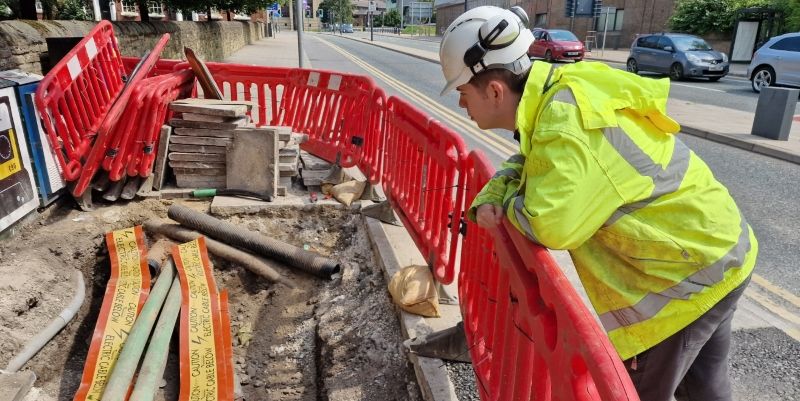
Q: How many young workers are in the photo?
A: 1